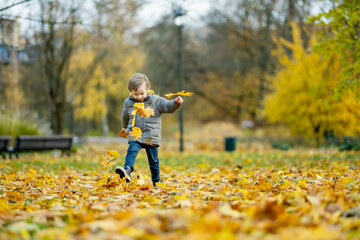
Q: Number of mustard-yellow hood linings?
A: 1